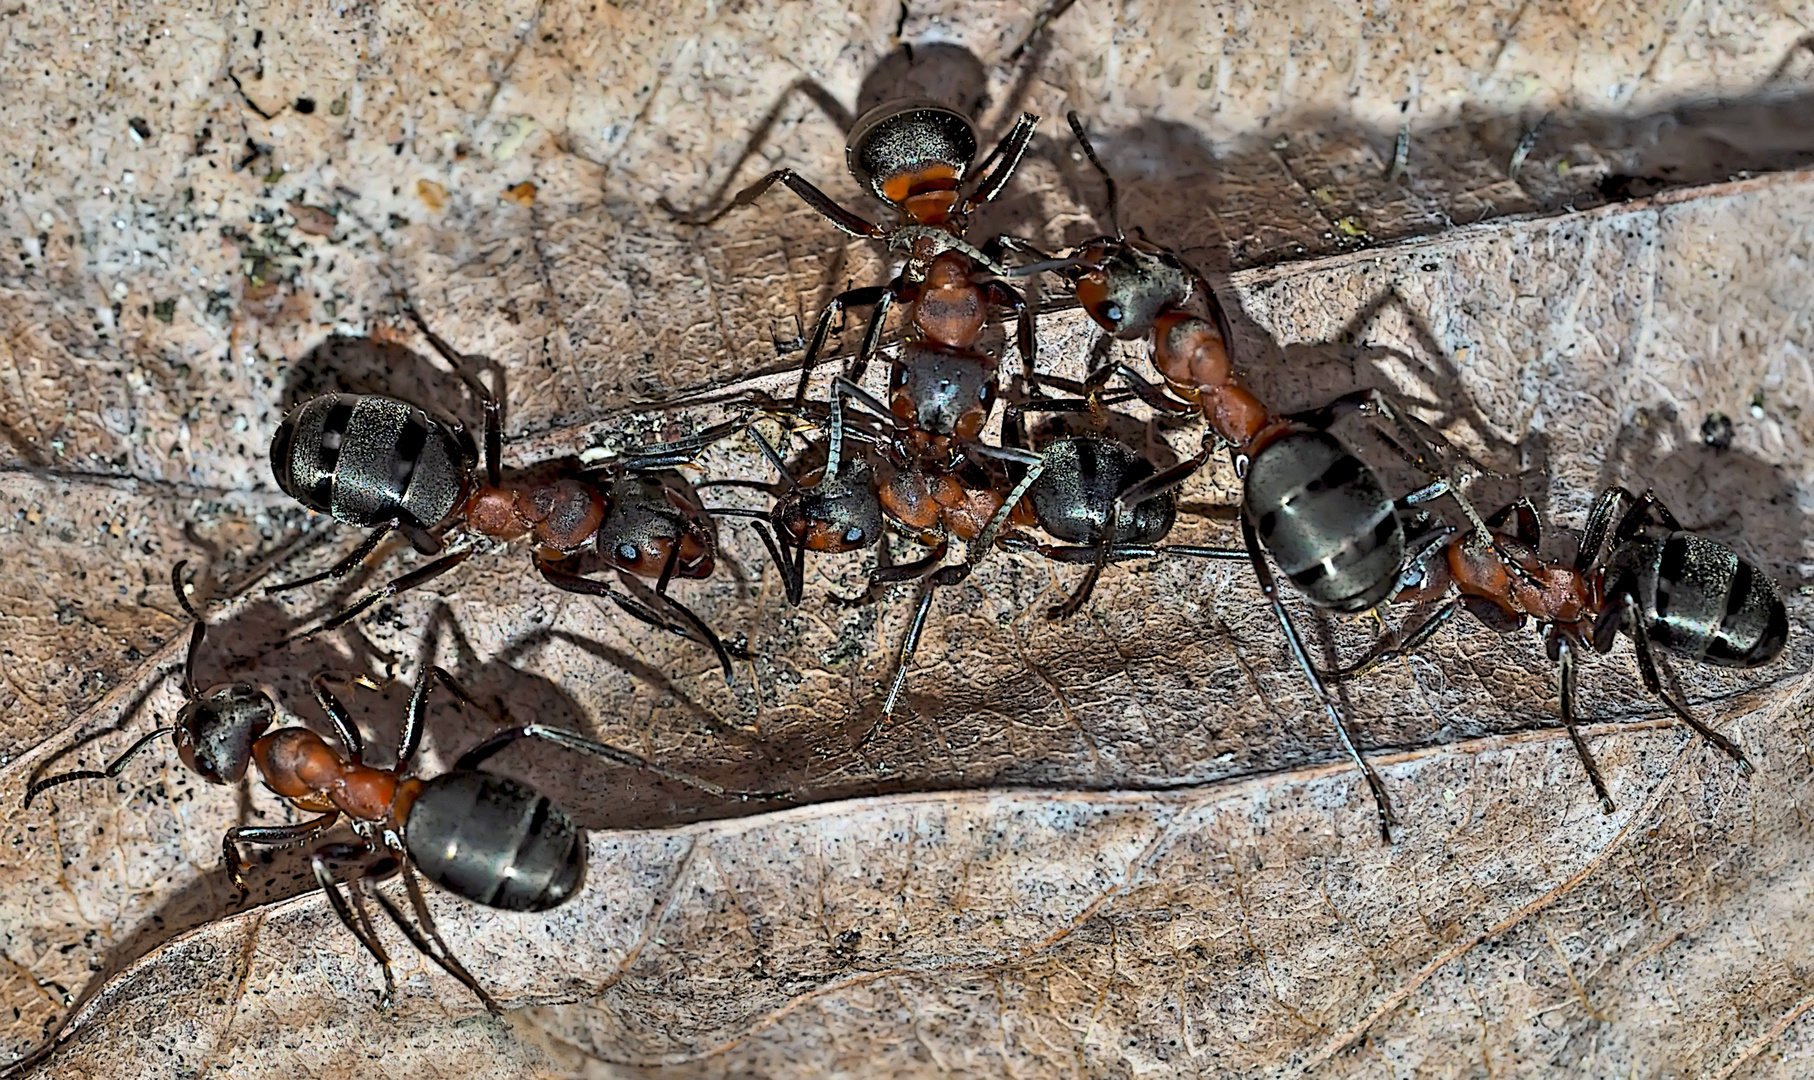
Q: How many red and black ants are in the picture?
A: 6